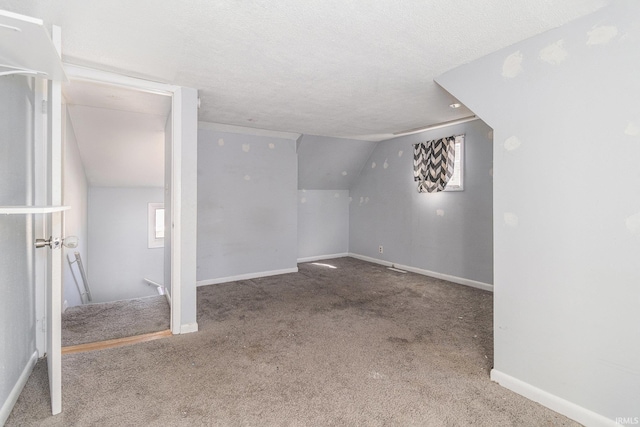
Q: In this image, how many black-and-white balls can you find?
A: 0